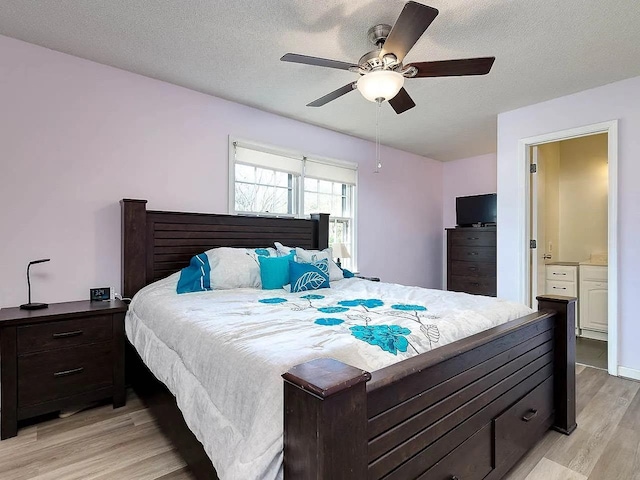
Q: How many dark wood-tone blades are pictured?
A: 5